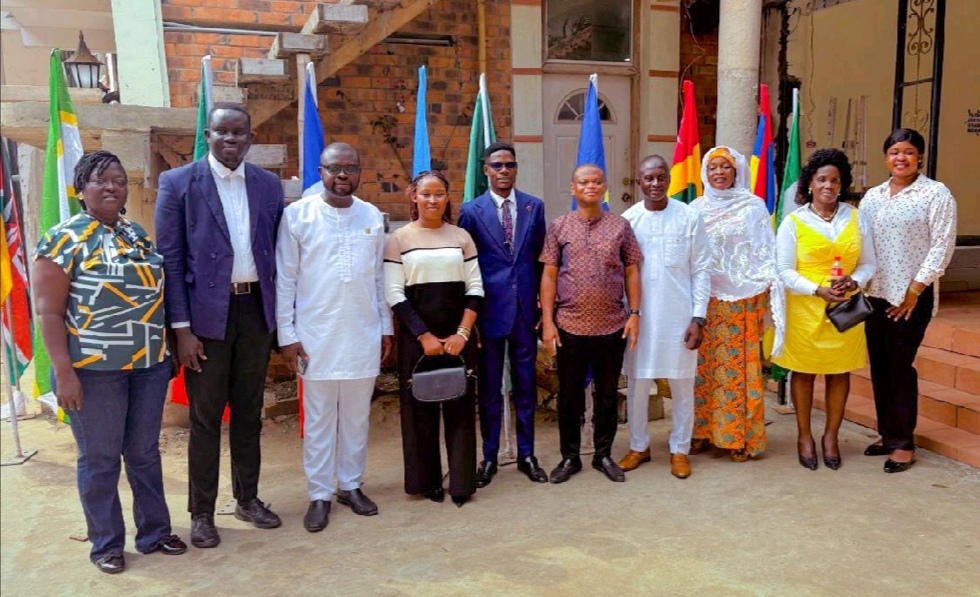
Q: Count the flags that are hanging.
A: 11